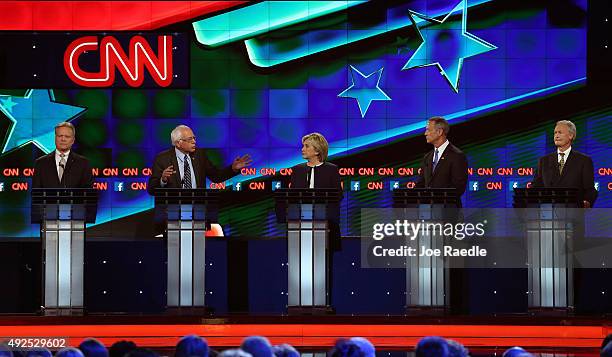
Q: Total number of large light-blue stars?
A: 3